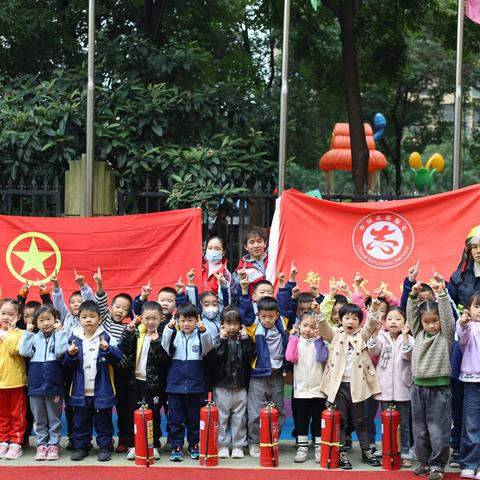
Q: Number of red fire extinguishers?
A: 5